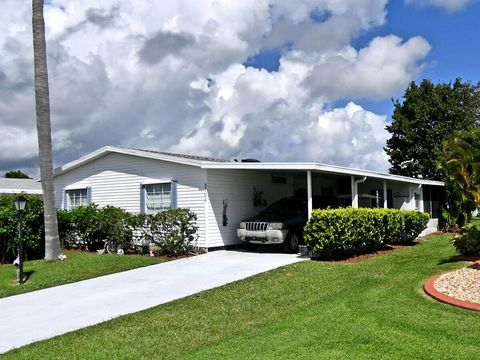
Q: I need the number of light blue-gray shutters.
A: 4